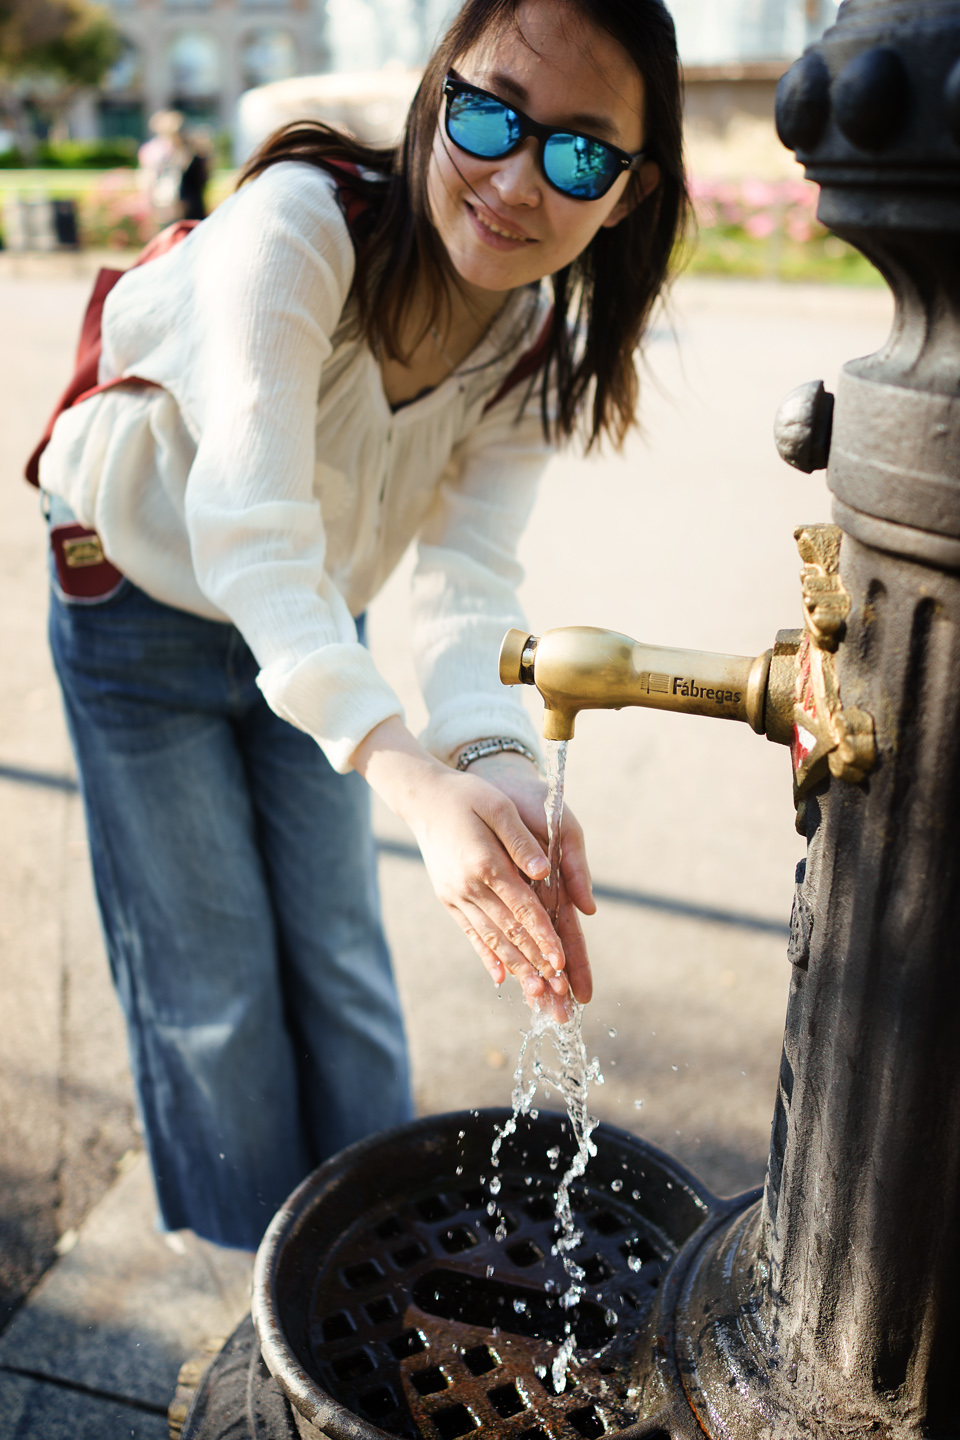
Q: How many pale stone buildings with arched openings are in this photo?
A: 1